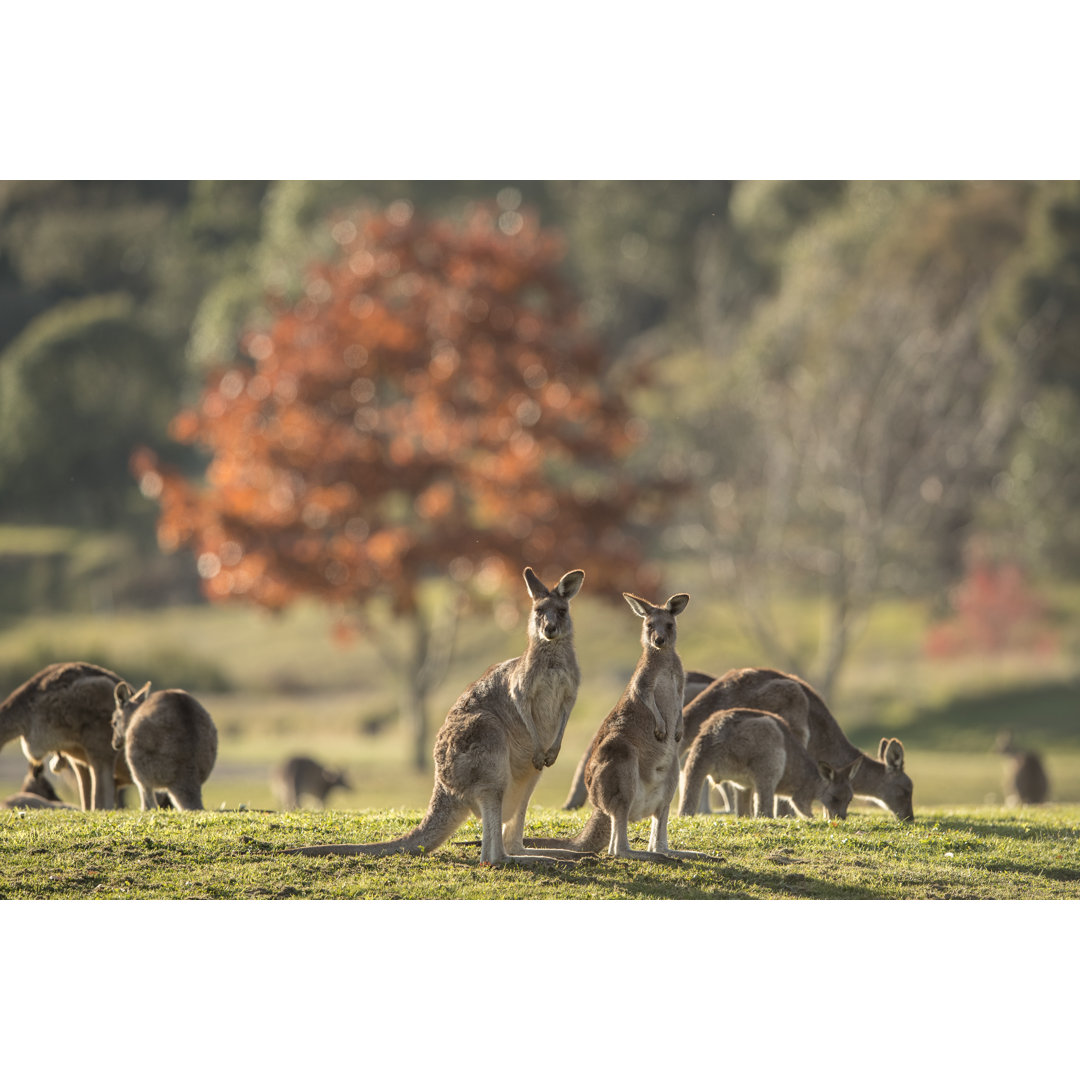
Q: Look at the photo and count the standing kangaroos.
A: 2